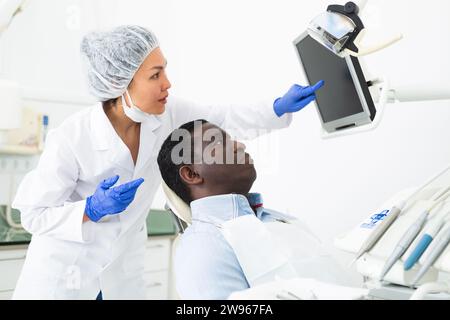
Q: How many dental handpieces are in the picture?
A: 4